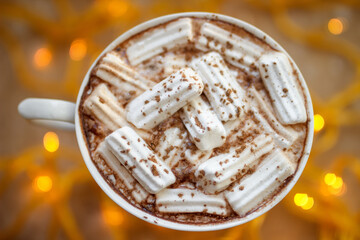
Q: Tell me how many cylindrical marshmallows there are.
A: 13